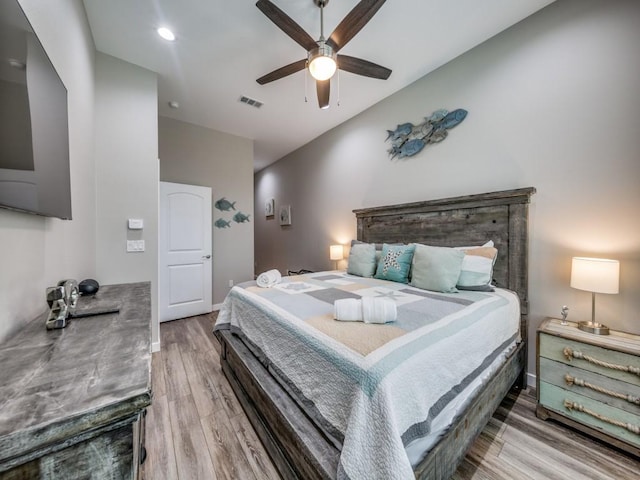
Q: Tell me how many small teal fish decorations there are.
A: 3